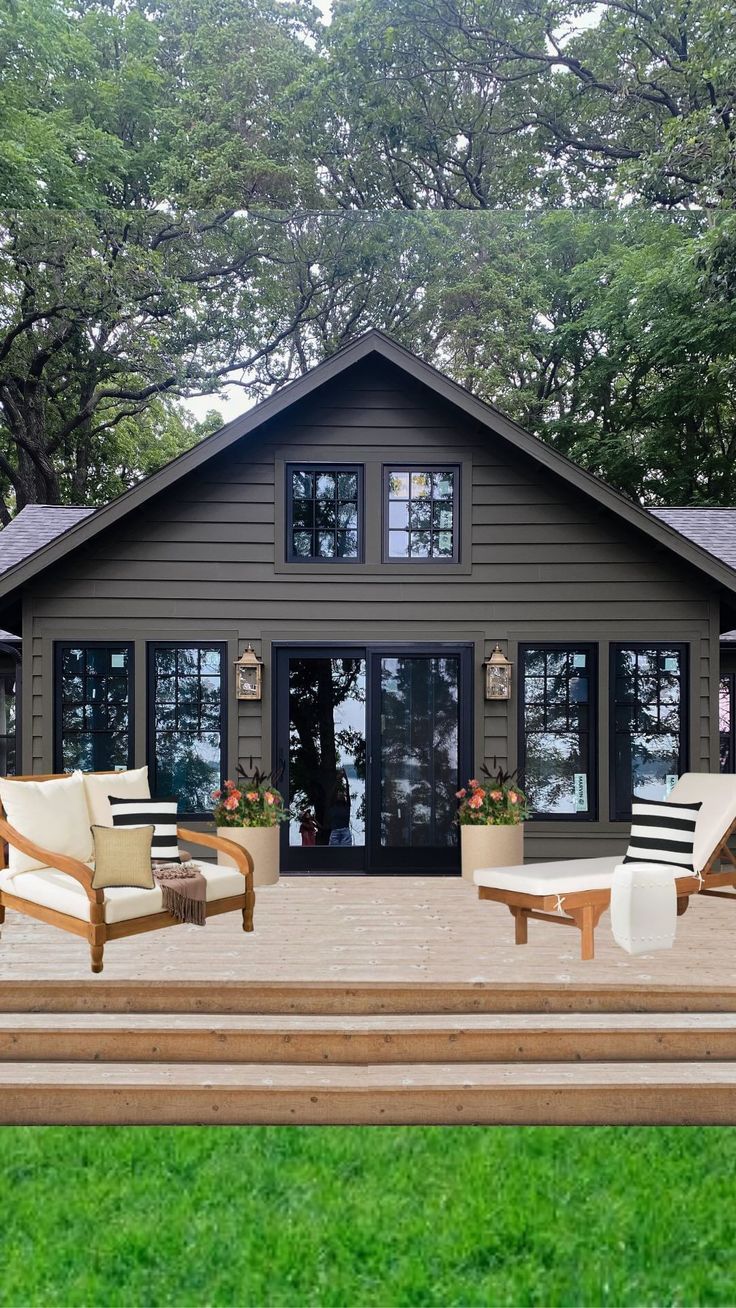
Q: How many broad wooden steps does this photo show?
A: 3